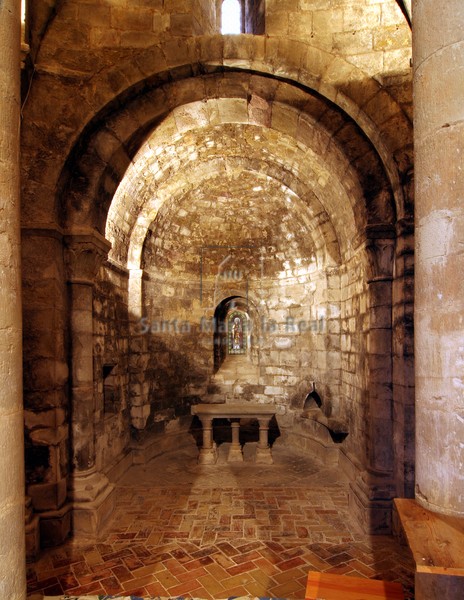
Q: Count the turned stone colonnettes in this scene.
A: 3